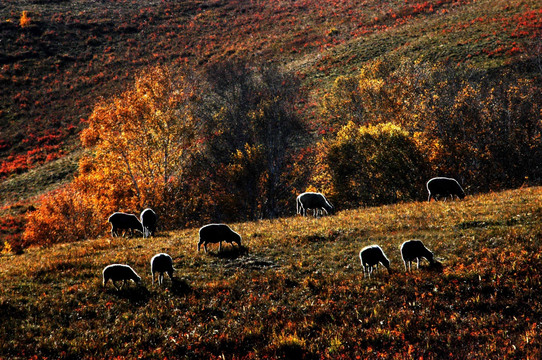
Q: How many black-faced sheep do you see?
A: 9